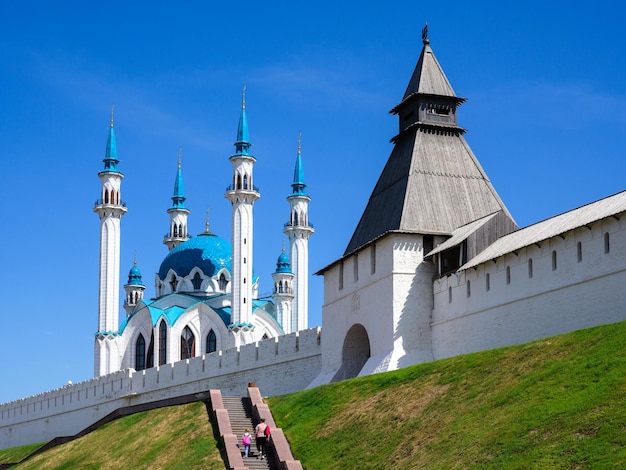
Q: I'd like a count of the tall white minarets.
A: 4